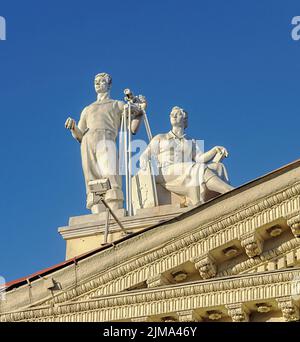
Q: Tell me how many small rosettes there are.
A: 6